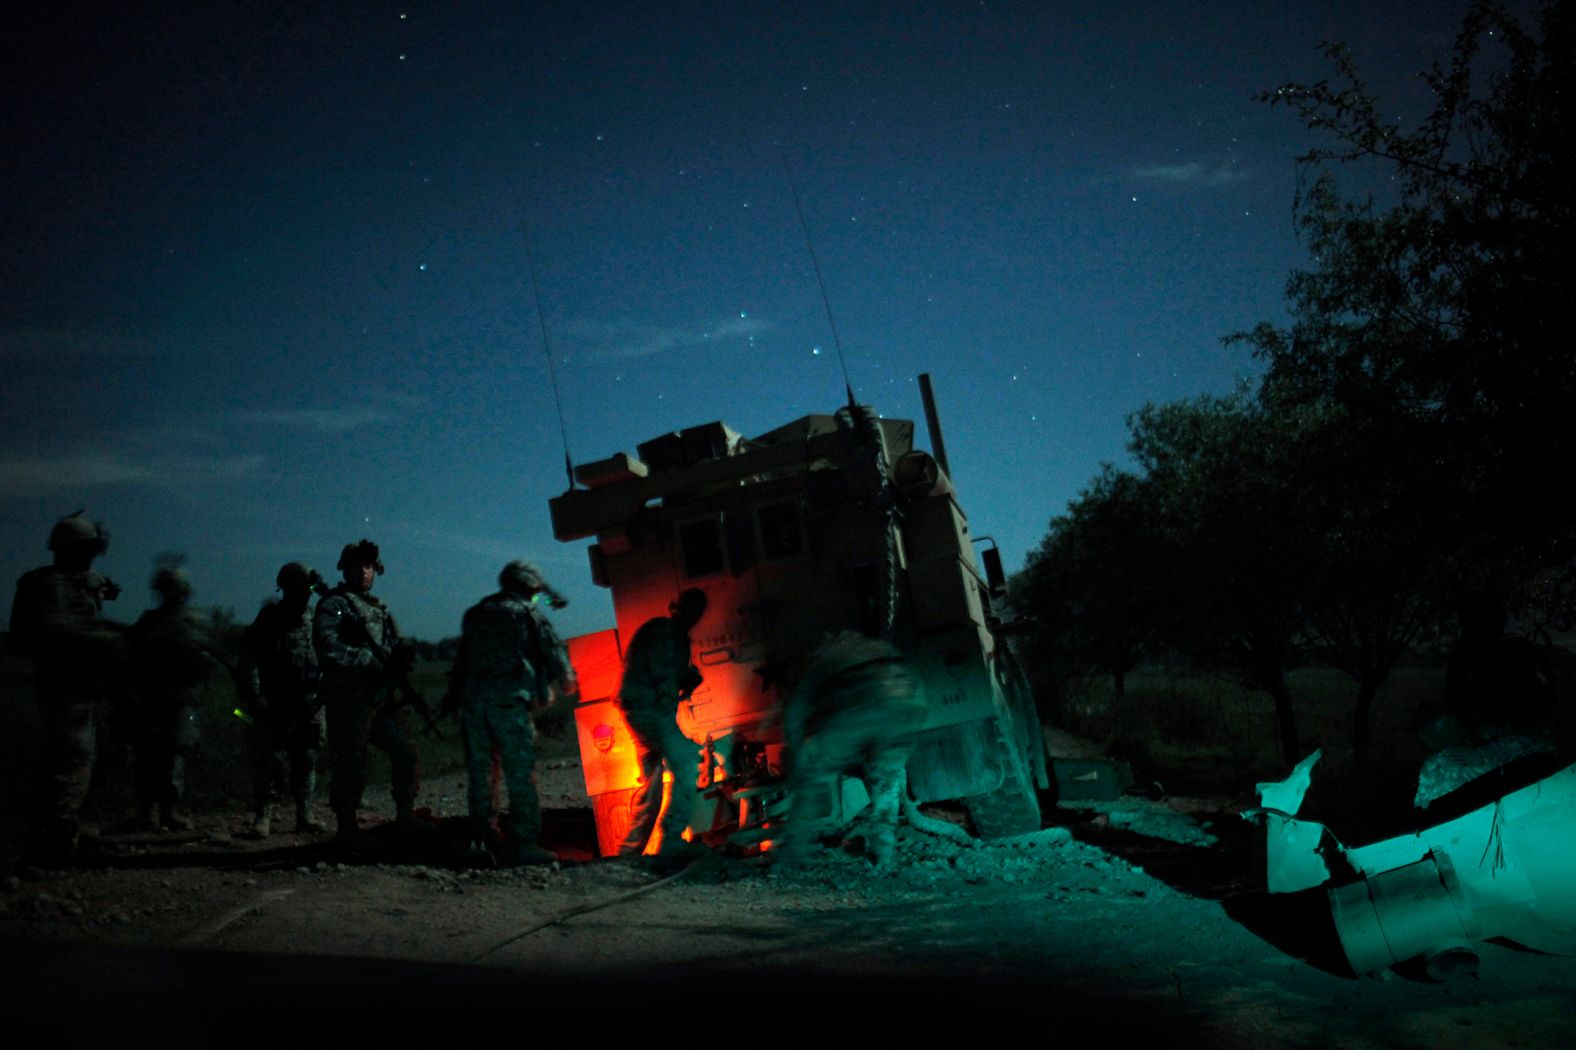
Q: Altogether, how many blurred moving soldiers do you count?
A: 2